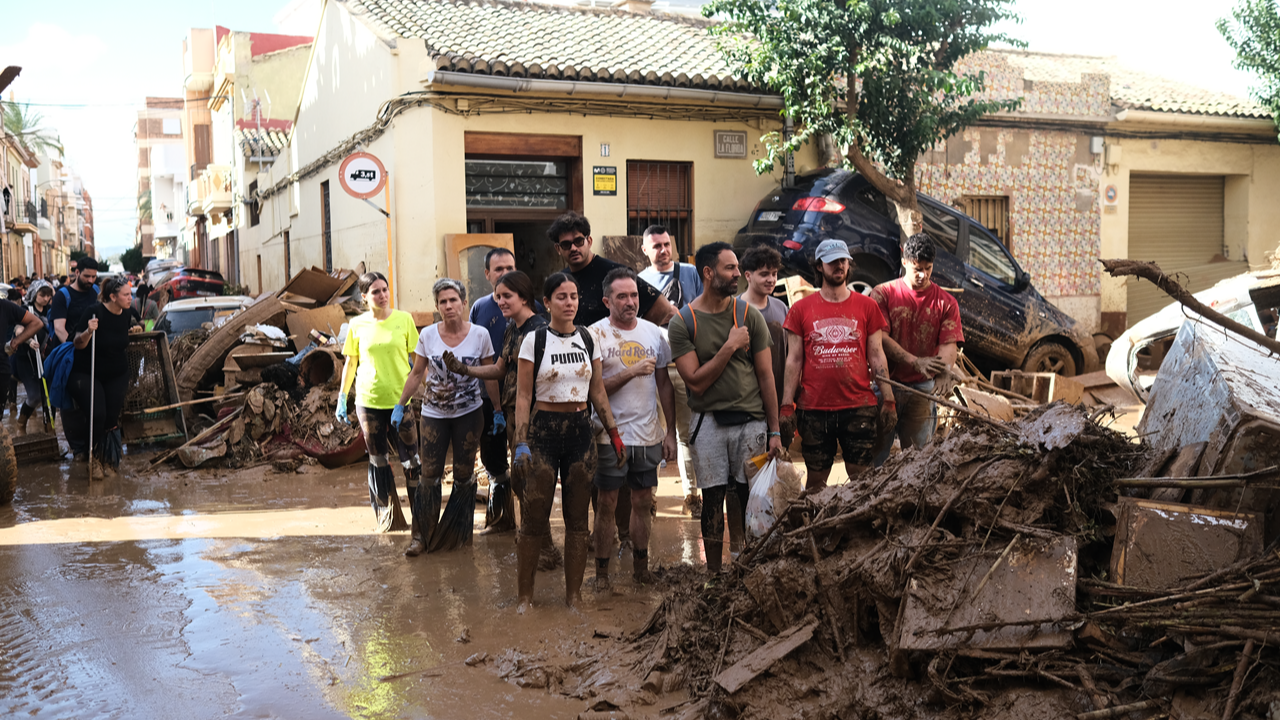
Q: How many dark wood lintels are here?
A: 1